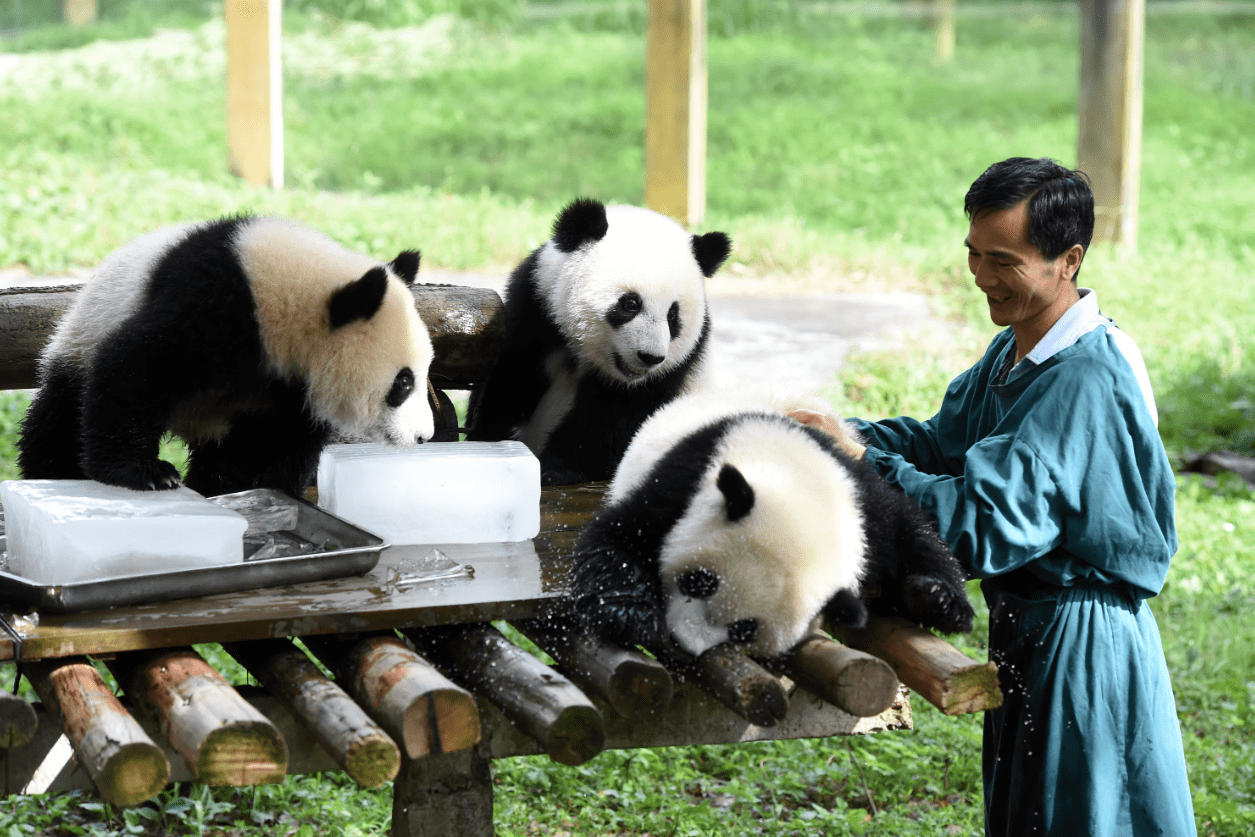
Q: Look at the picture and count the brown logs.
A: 11